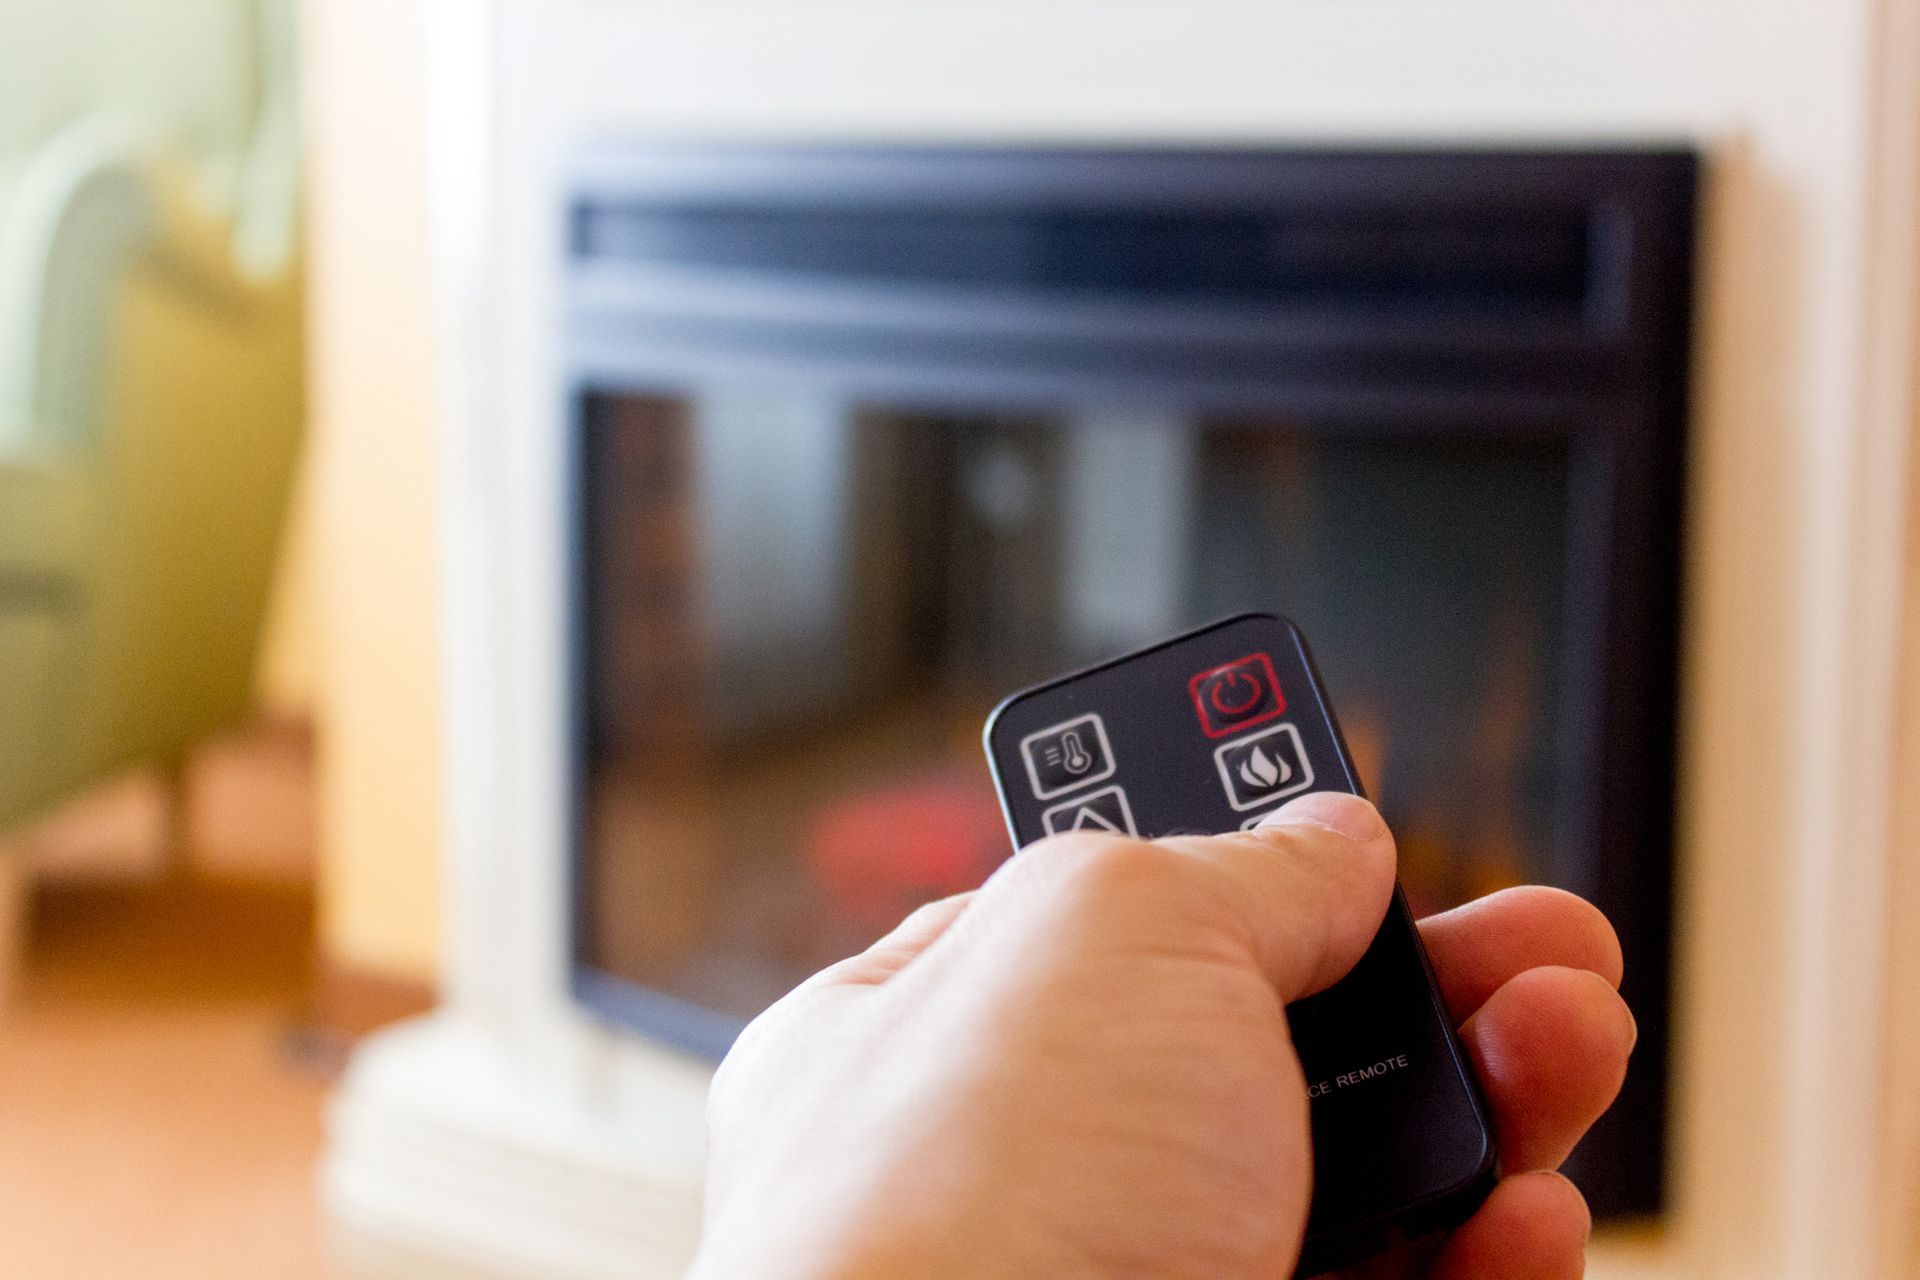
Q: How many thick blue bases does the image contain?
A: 0